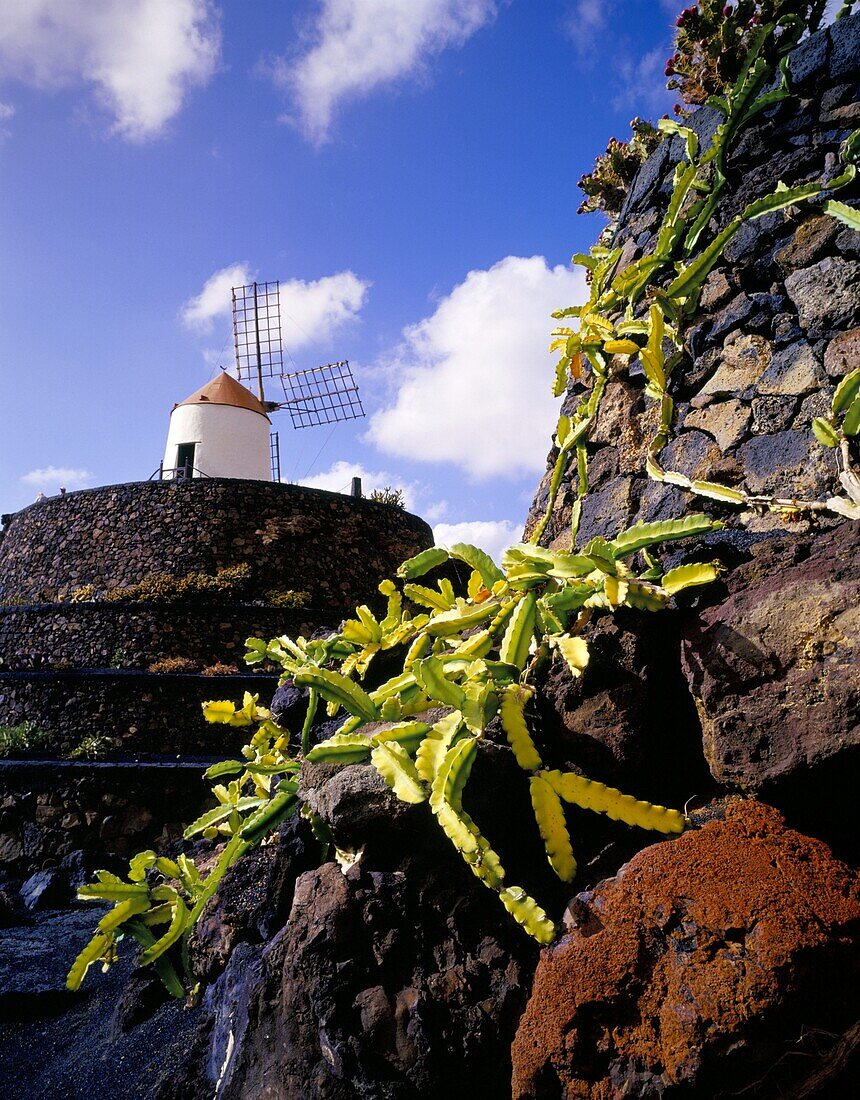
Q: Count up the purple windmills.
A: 0